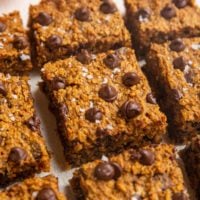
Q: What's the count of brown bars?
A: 9